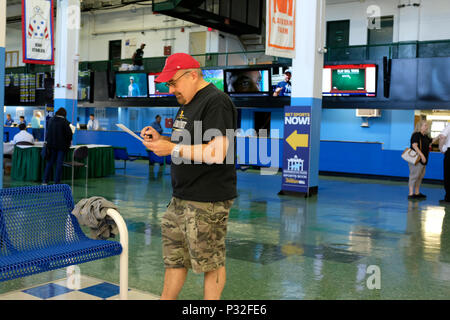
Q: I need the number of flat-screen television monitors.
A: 6